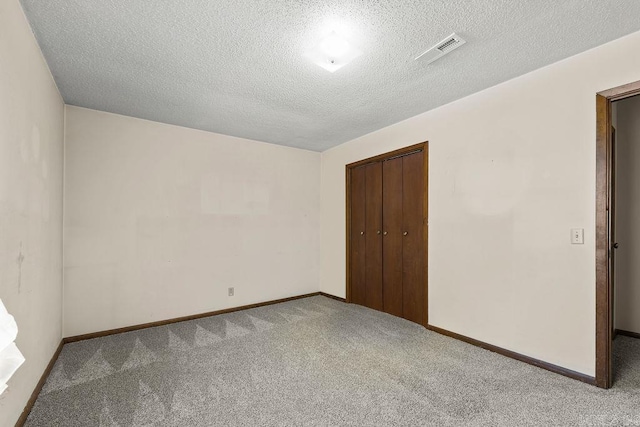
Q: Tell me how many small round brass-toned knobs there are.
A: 4